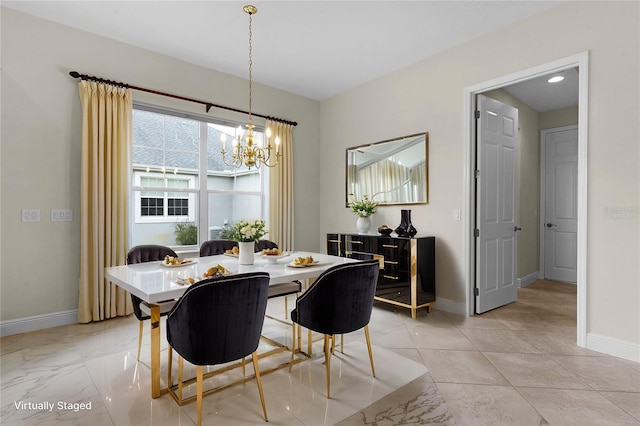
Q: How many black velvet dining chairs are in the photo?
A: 5